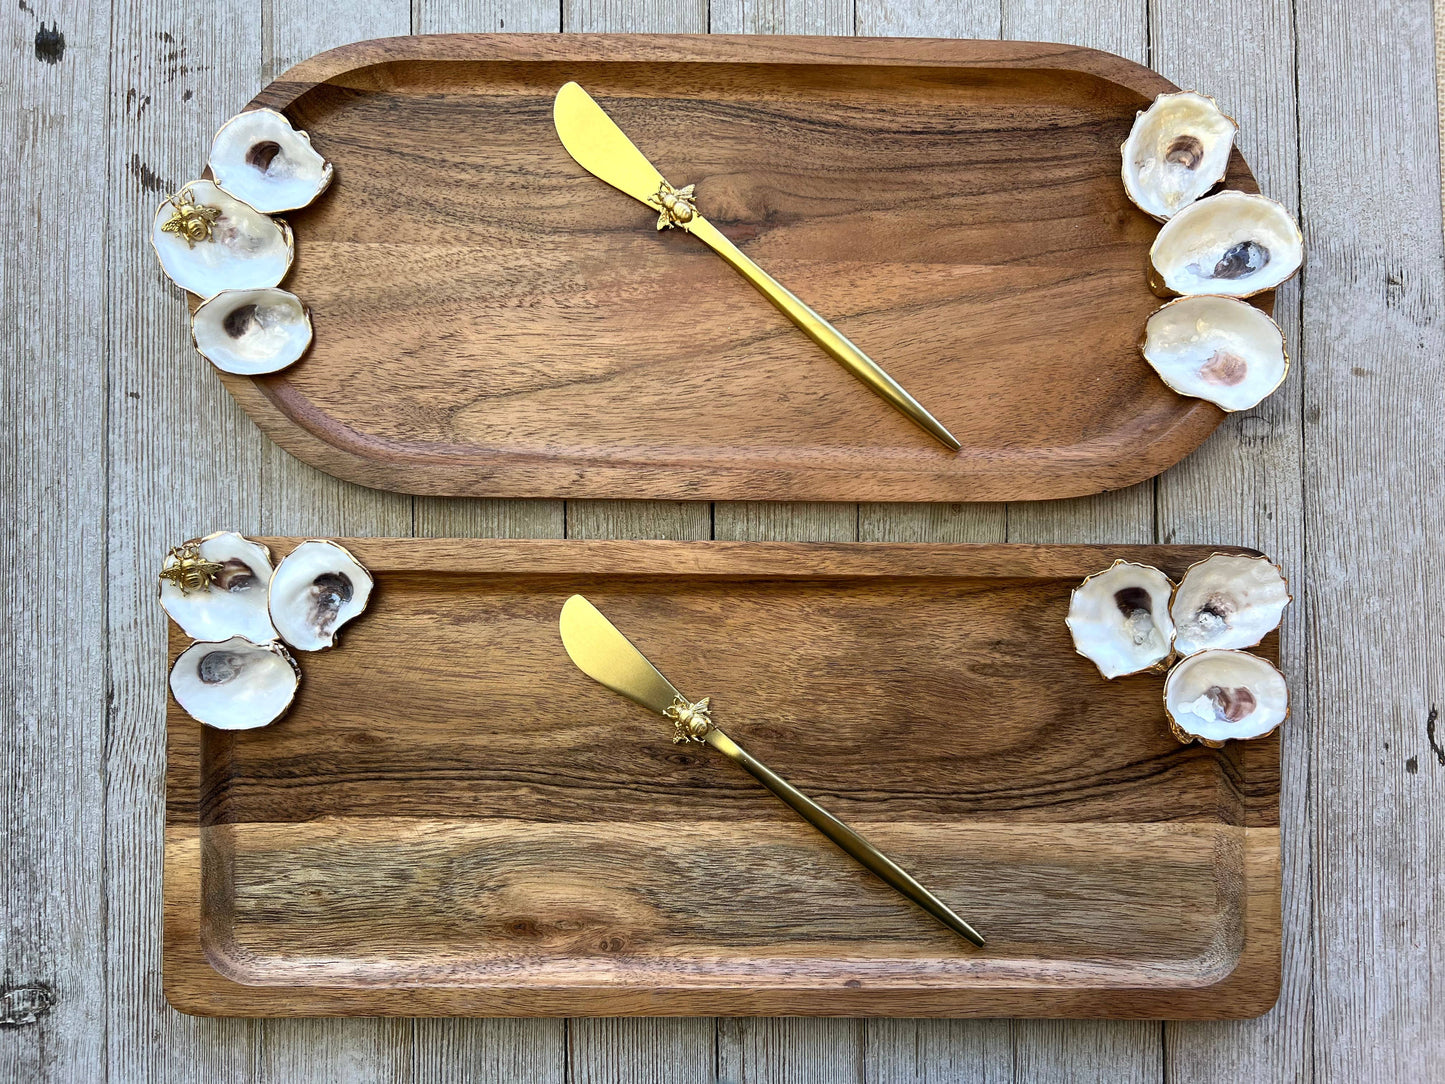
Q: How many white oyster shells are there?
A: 12